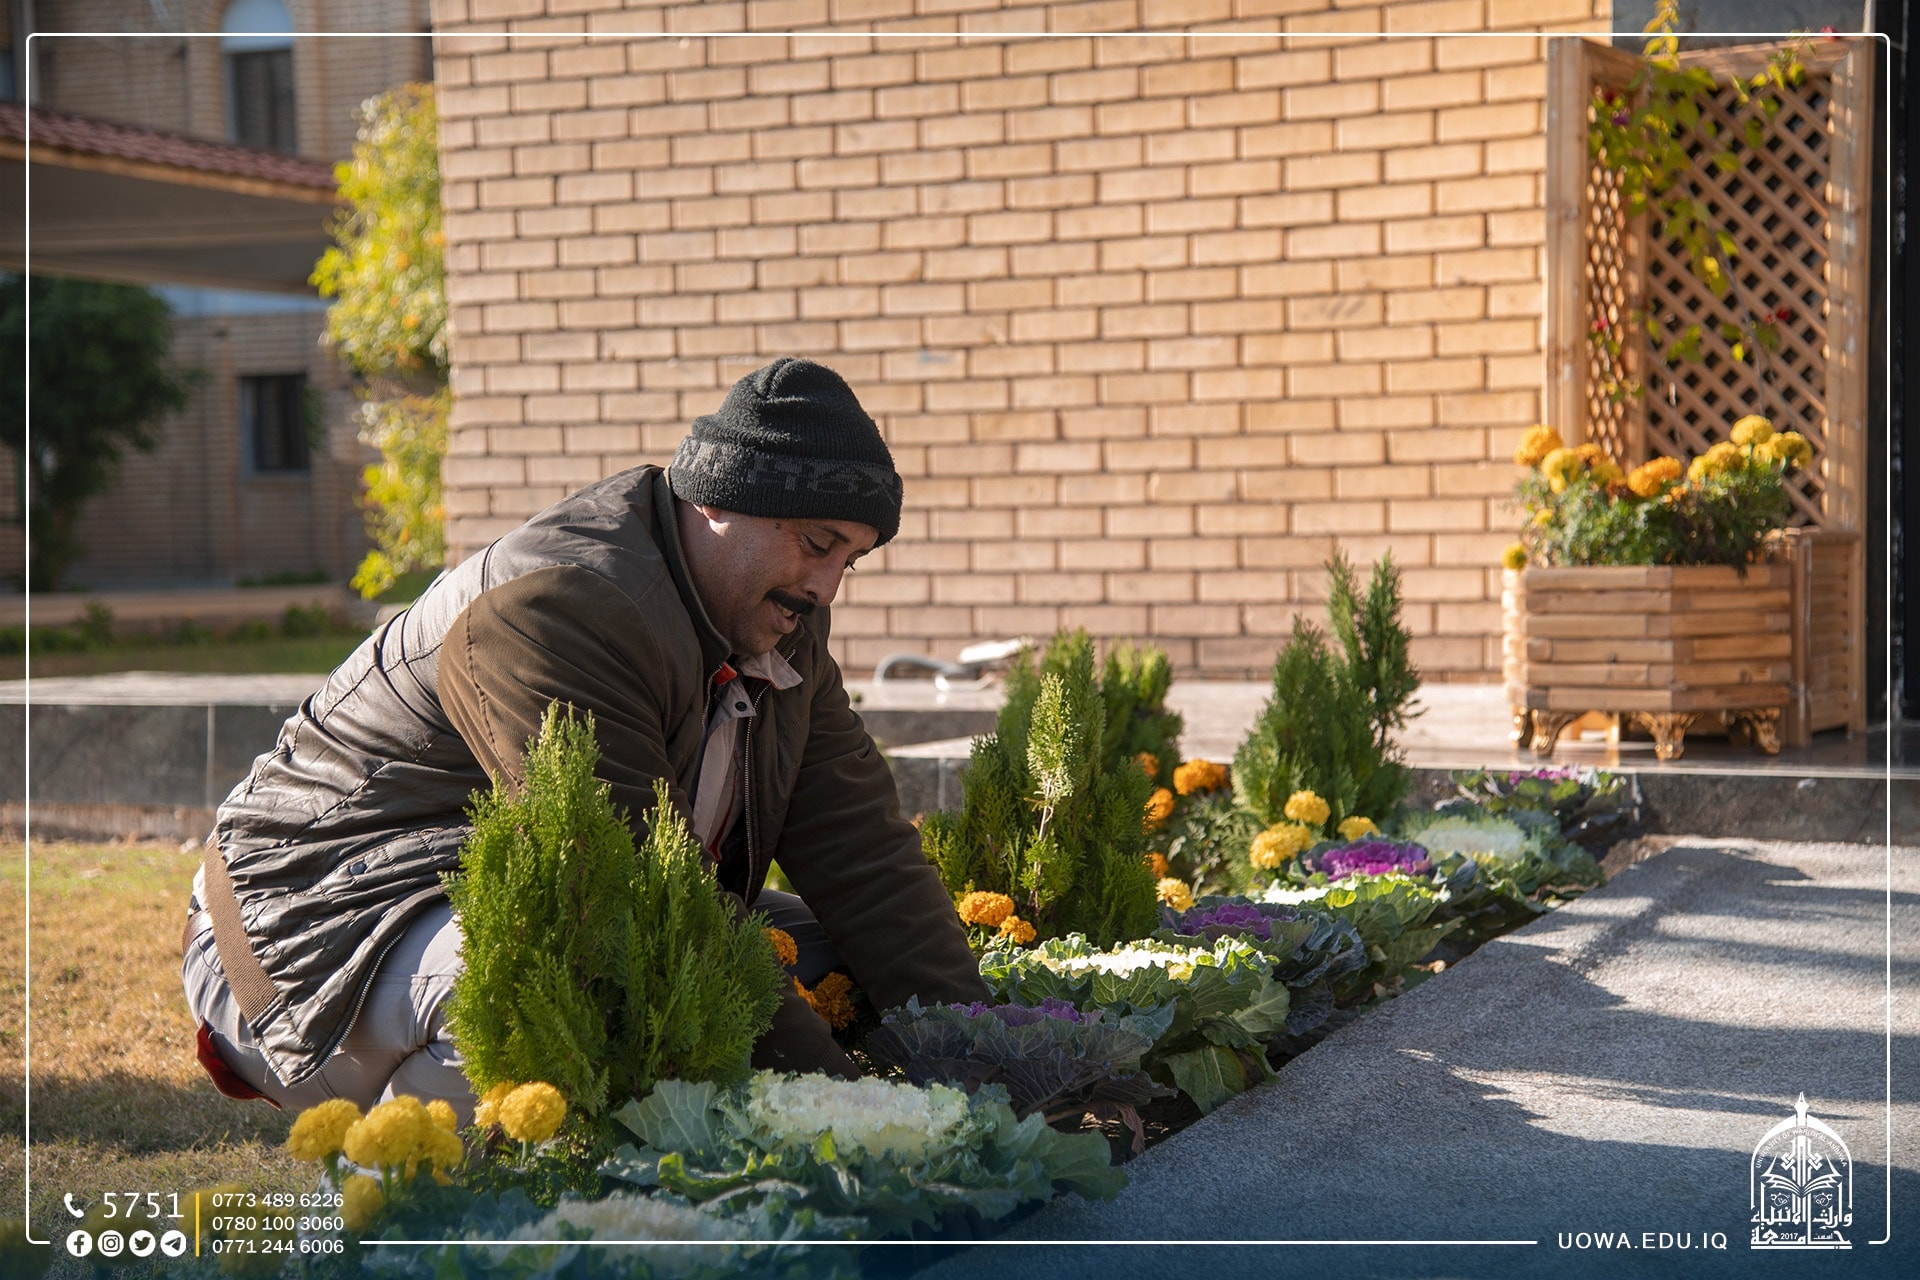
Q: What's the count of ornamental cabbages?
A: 9